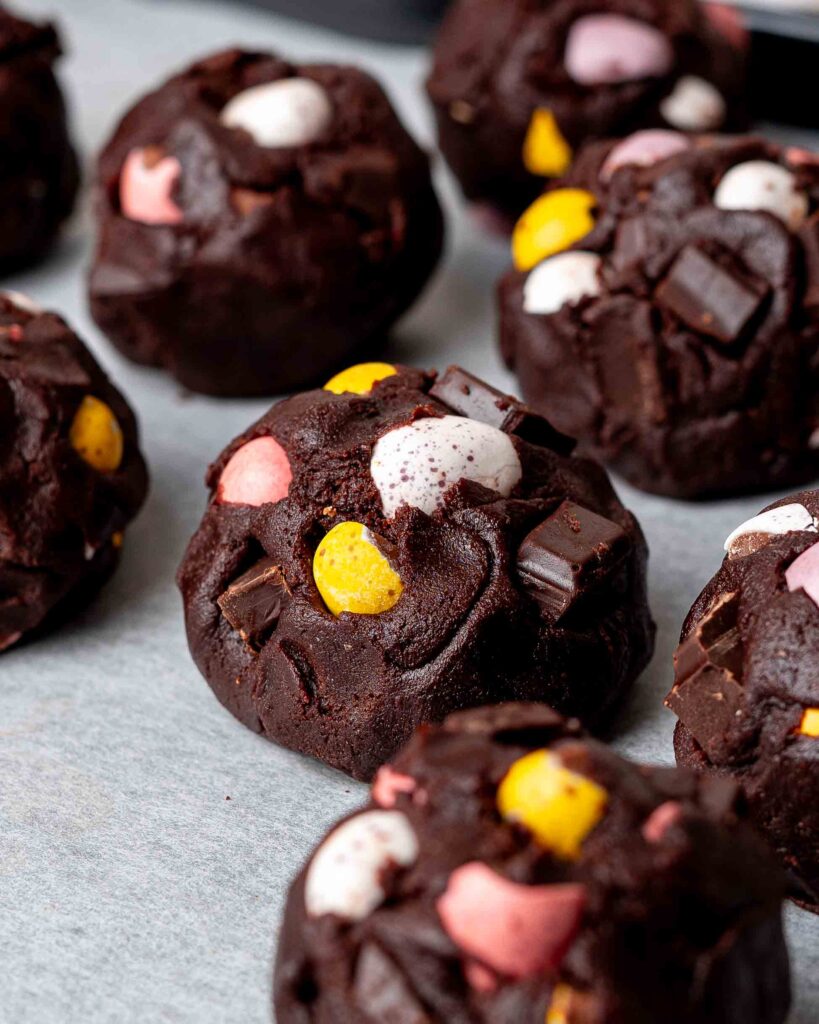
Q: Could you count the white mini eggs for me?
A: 7